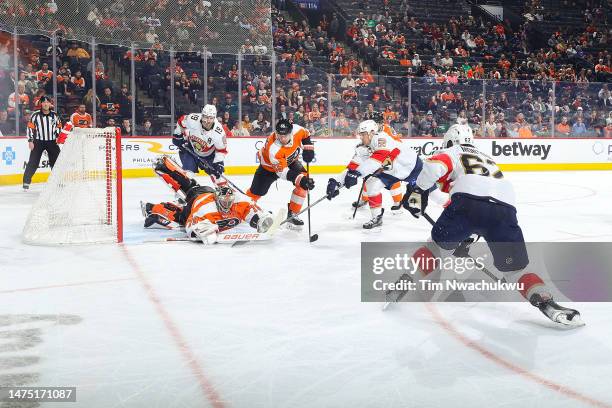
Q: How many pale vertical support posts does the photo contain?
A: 12